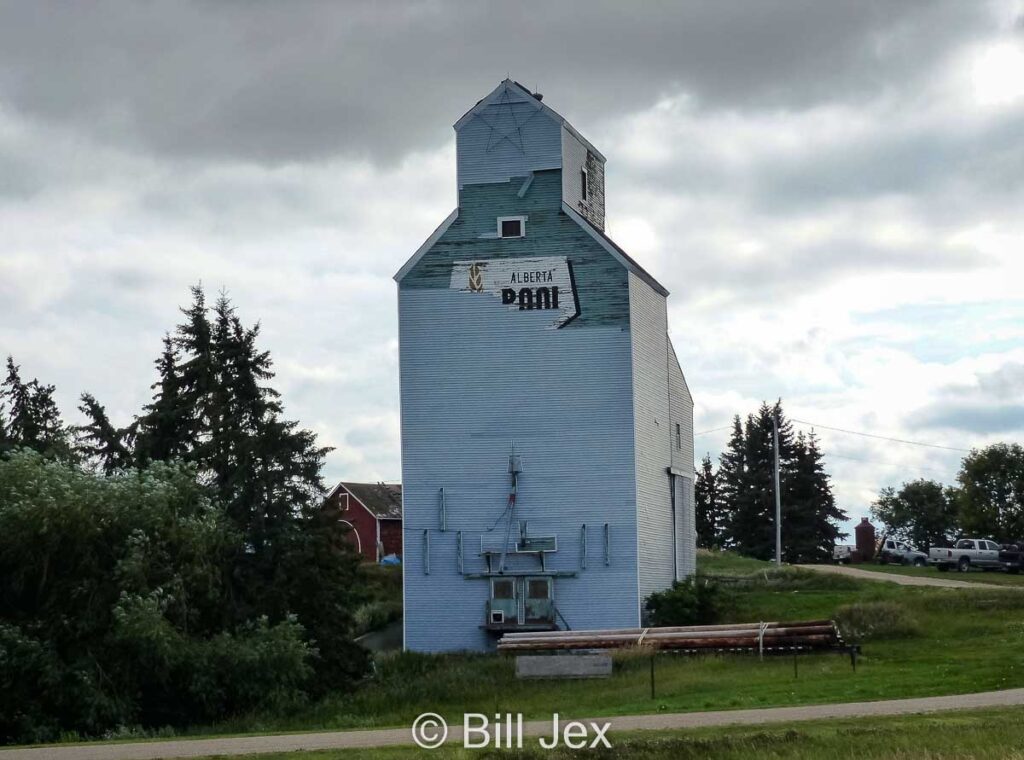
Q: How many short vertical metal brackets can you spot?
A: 5